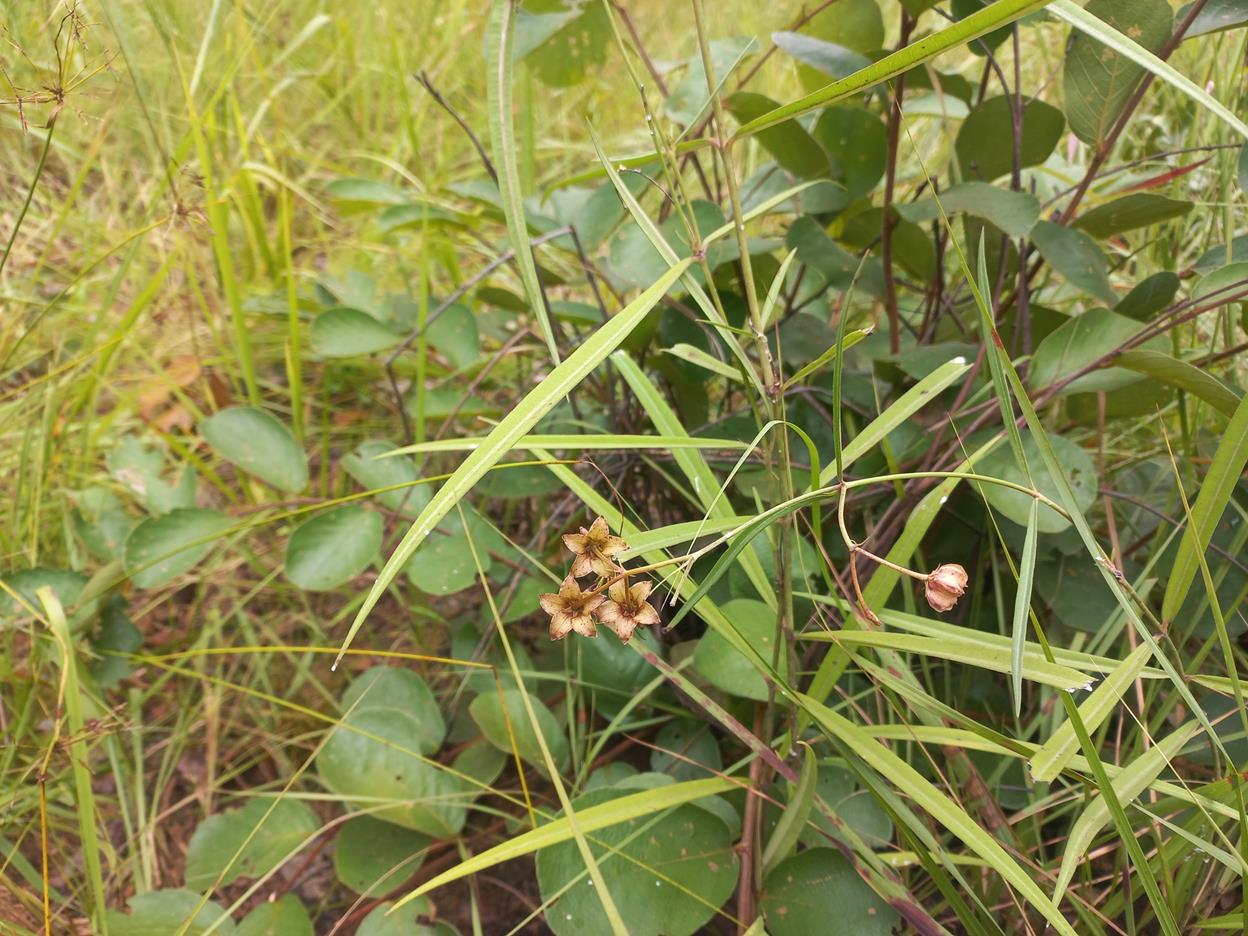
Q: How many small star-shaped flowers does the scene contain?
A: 3